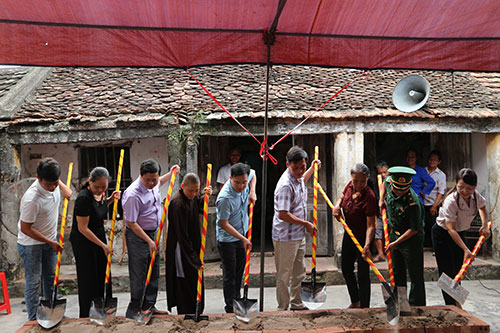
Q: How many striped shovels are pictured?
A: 9